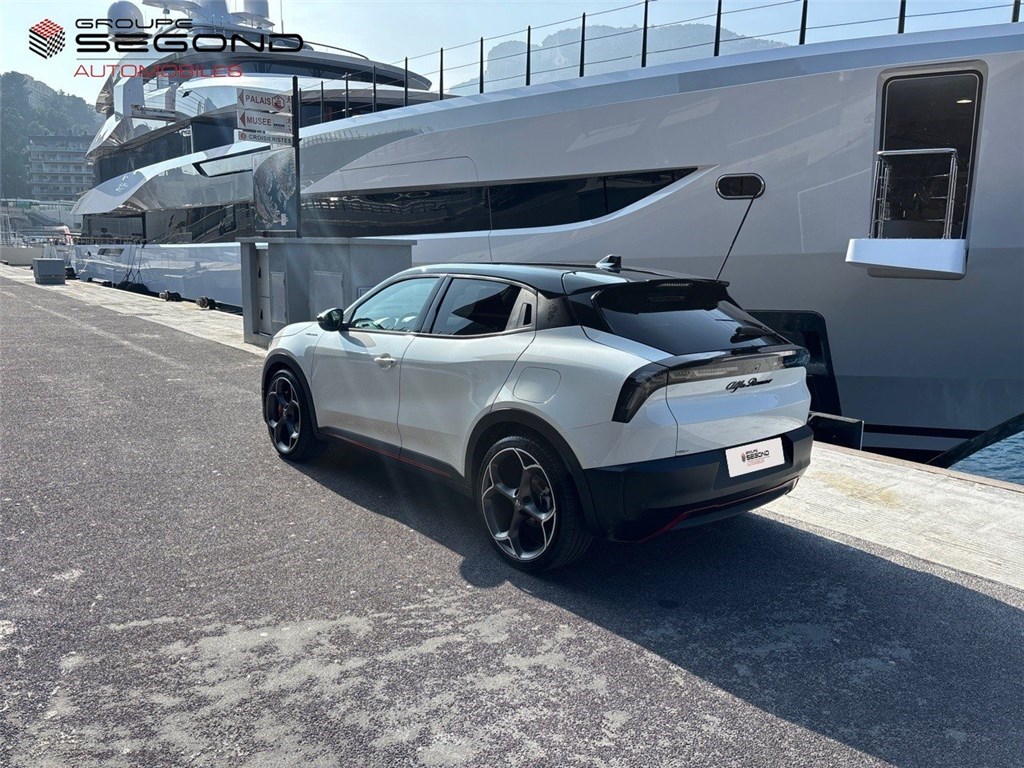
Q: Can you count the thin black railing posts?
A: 14